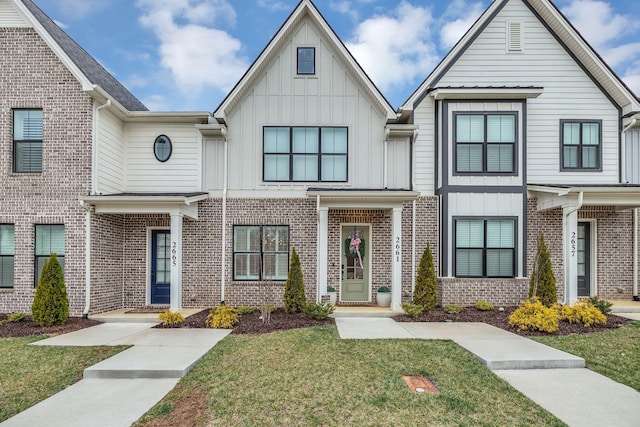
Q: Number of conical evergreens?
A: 4